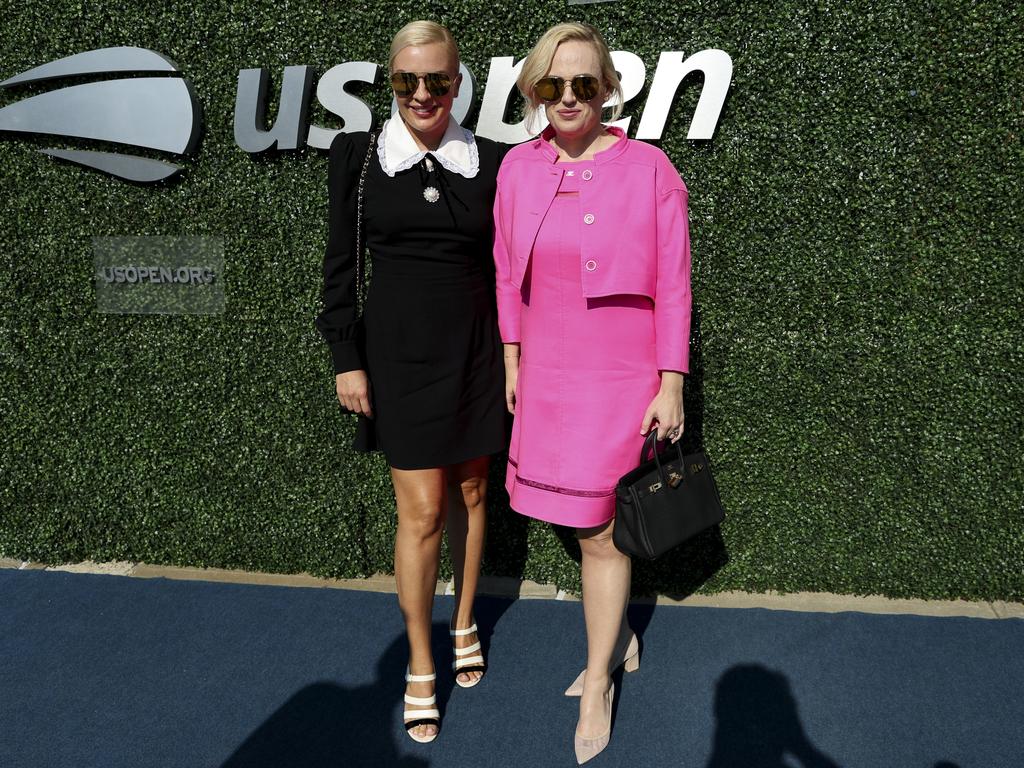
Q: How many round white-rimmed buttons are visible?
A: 3